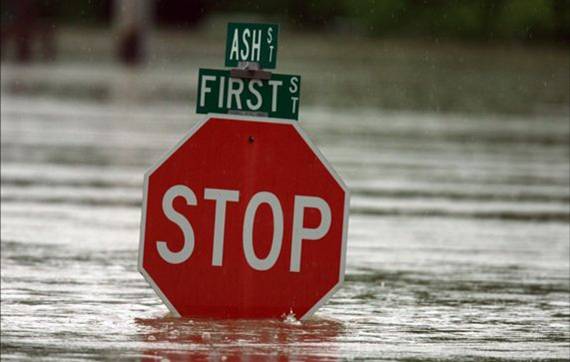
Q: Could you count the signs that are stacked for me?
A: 3